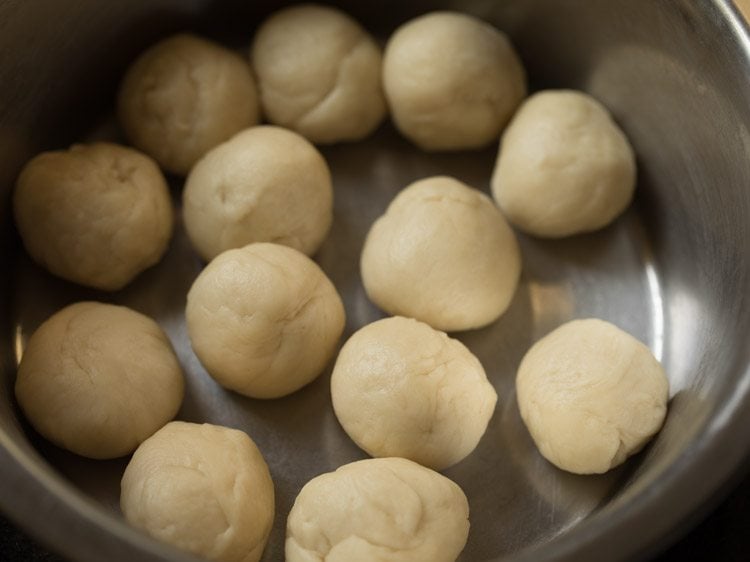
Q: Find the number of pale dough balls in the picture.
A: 13